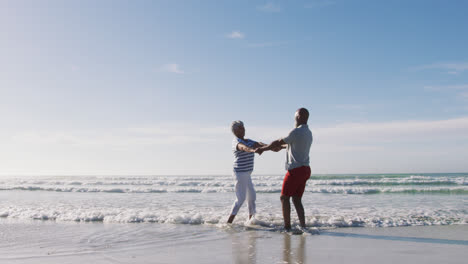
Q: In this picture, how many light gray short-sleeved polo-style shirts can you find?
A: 1